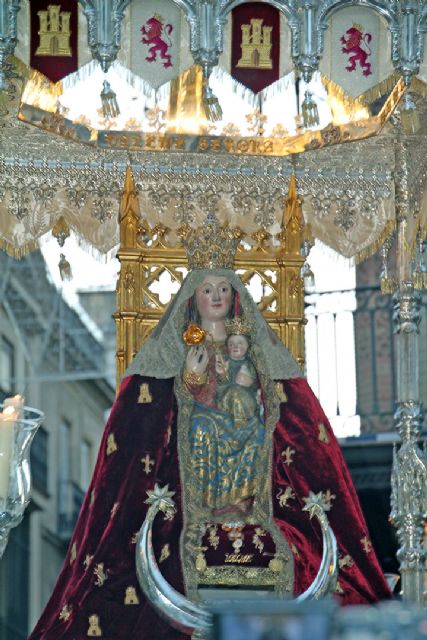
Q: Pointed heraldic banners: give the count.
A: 4